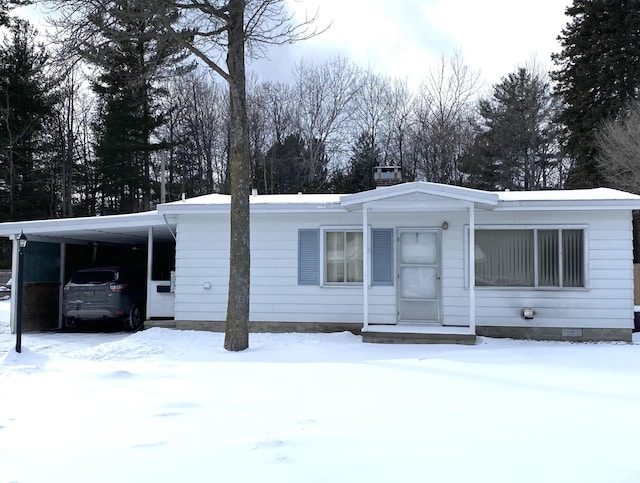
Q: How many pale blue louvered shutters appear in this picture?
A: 2